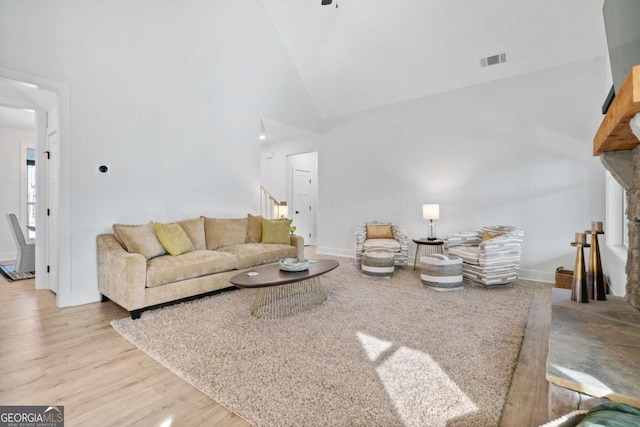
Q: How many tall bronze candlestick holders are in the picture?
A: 2